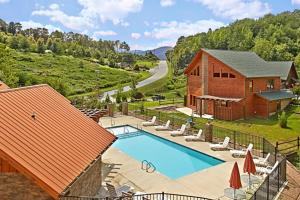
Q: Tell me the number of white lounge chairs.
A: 8